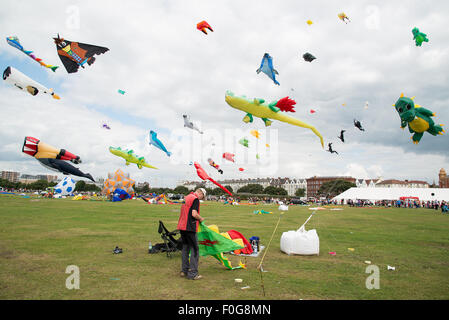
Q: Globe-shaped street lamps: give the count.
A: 0